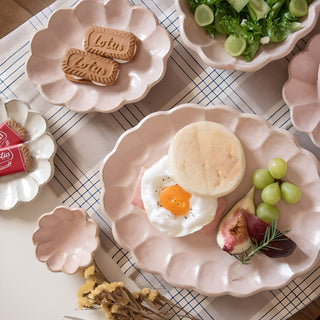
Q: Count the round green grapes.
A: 5